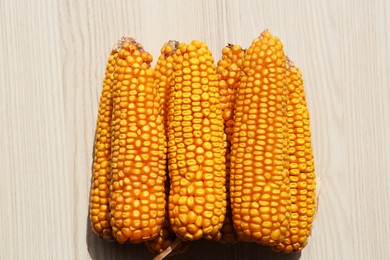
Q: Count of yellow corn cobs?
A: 7